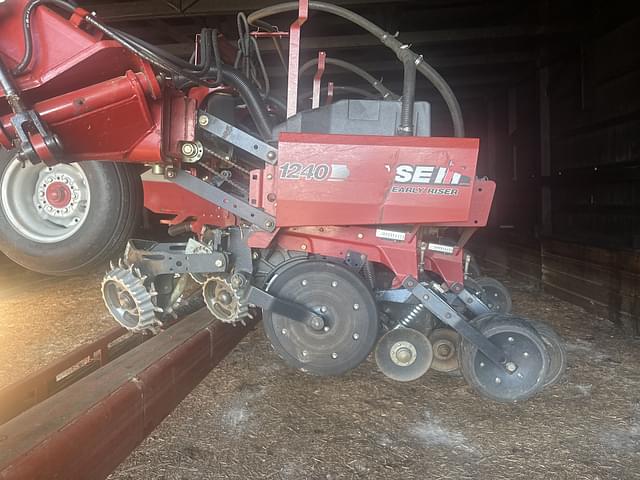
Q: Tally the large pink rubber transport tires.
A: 0